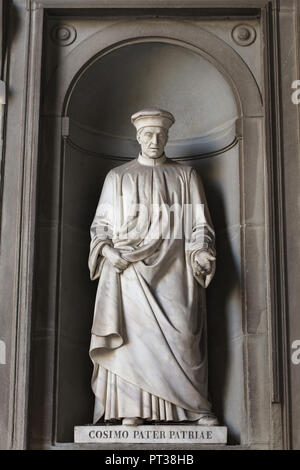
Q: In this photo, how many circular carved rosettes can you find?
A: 2